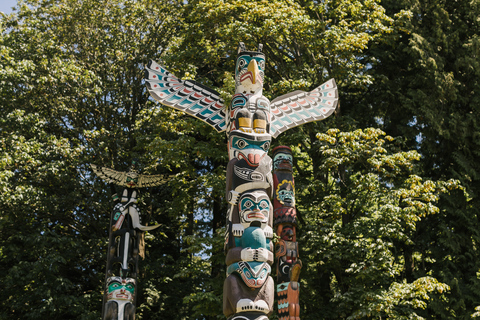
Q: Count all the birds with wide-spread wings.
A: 2